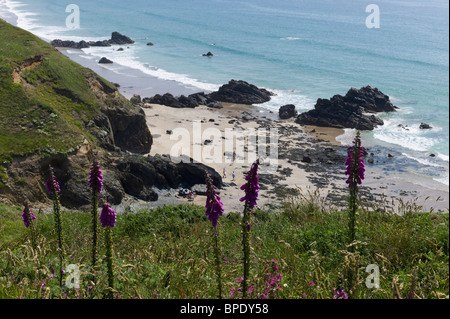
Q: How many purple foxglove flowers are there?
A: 7